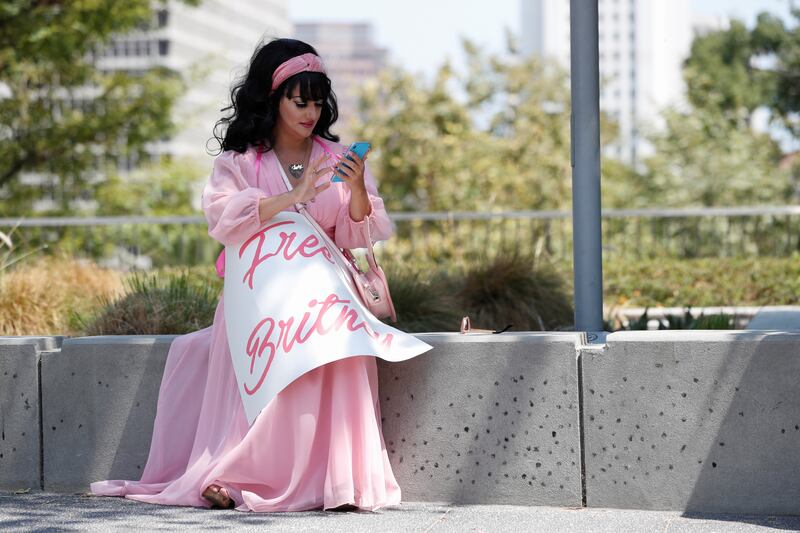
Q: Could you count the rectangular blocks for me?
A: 3